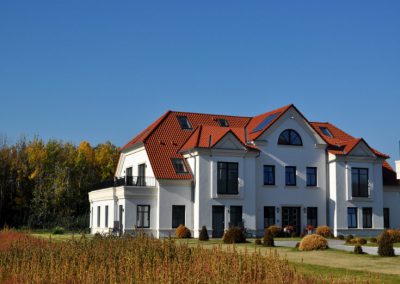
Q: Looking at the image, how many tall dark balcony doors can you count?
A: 2